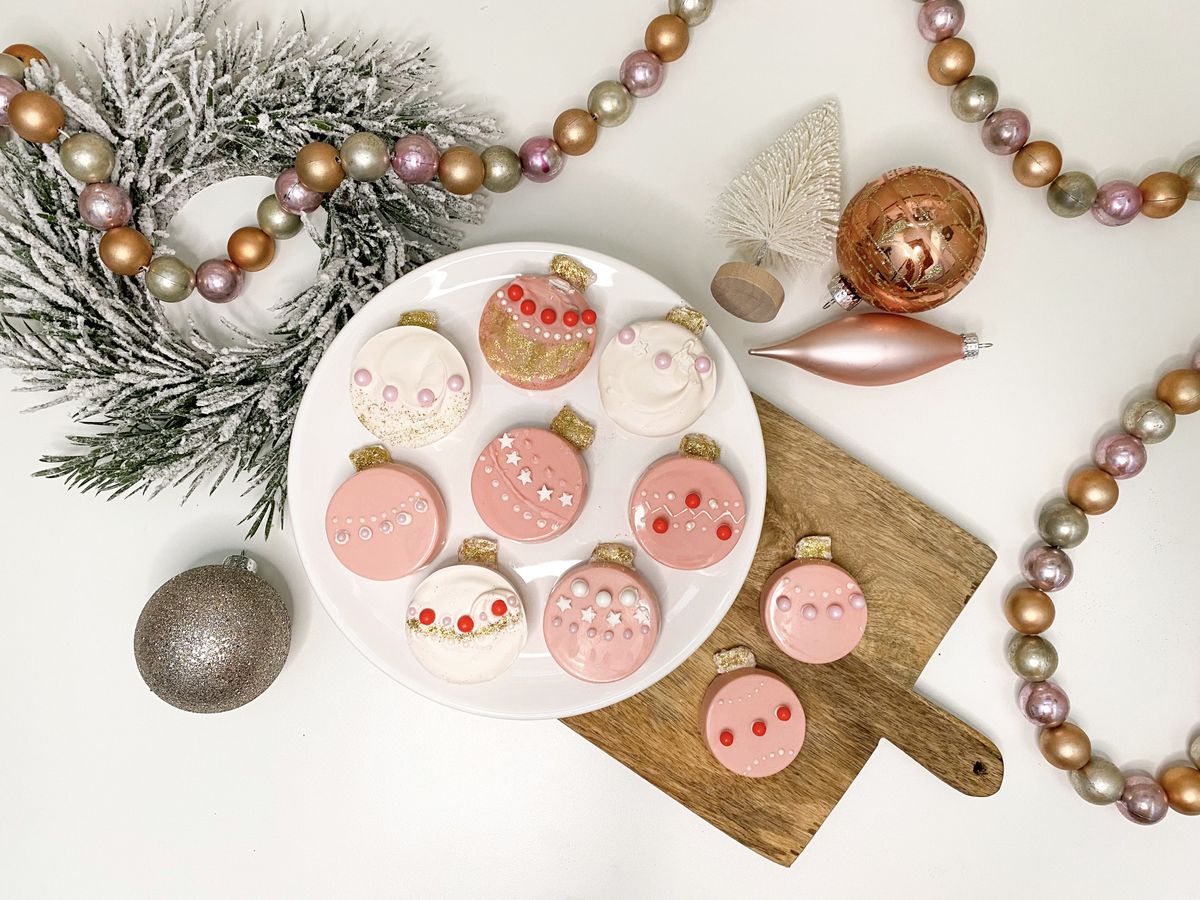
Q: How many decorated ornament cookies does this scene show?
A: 10